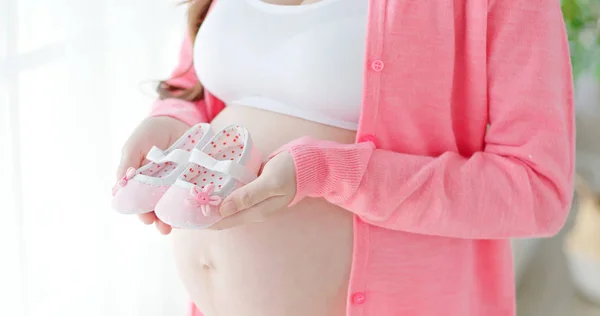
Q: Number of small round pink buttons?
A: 3